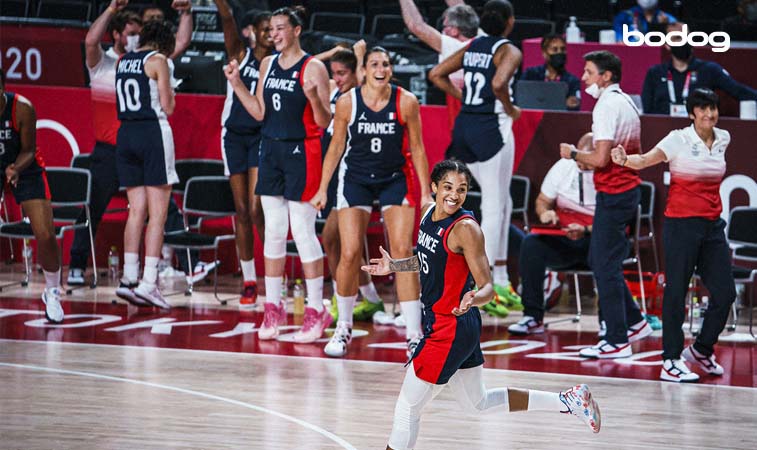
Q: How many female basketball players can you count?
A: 8